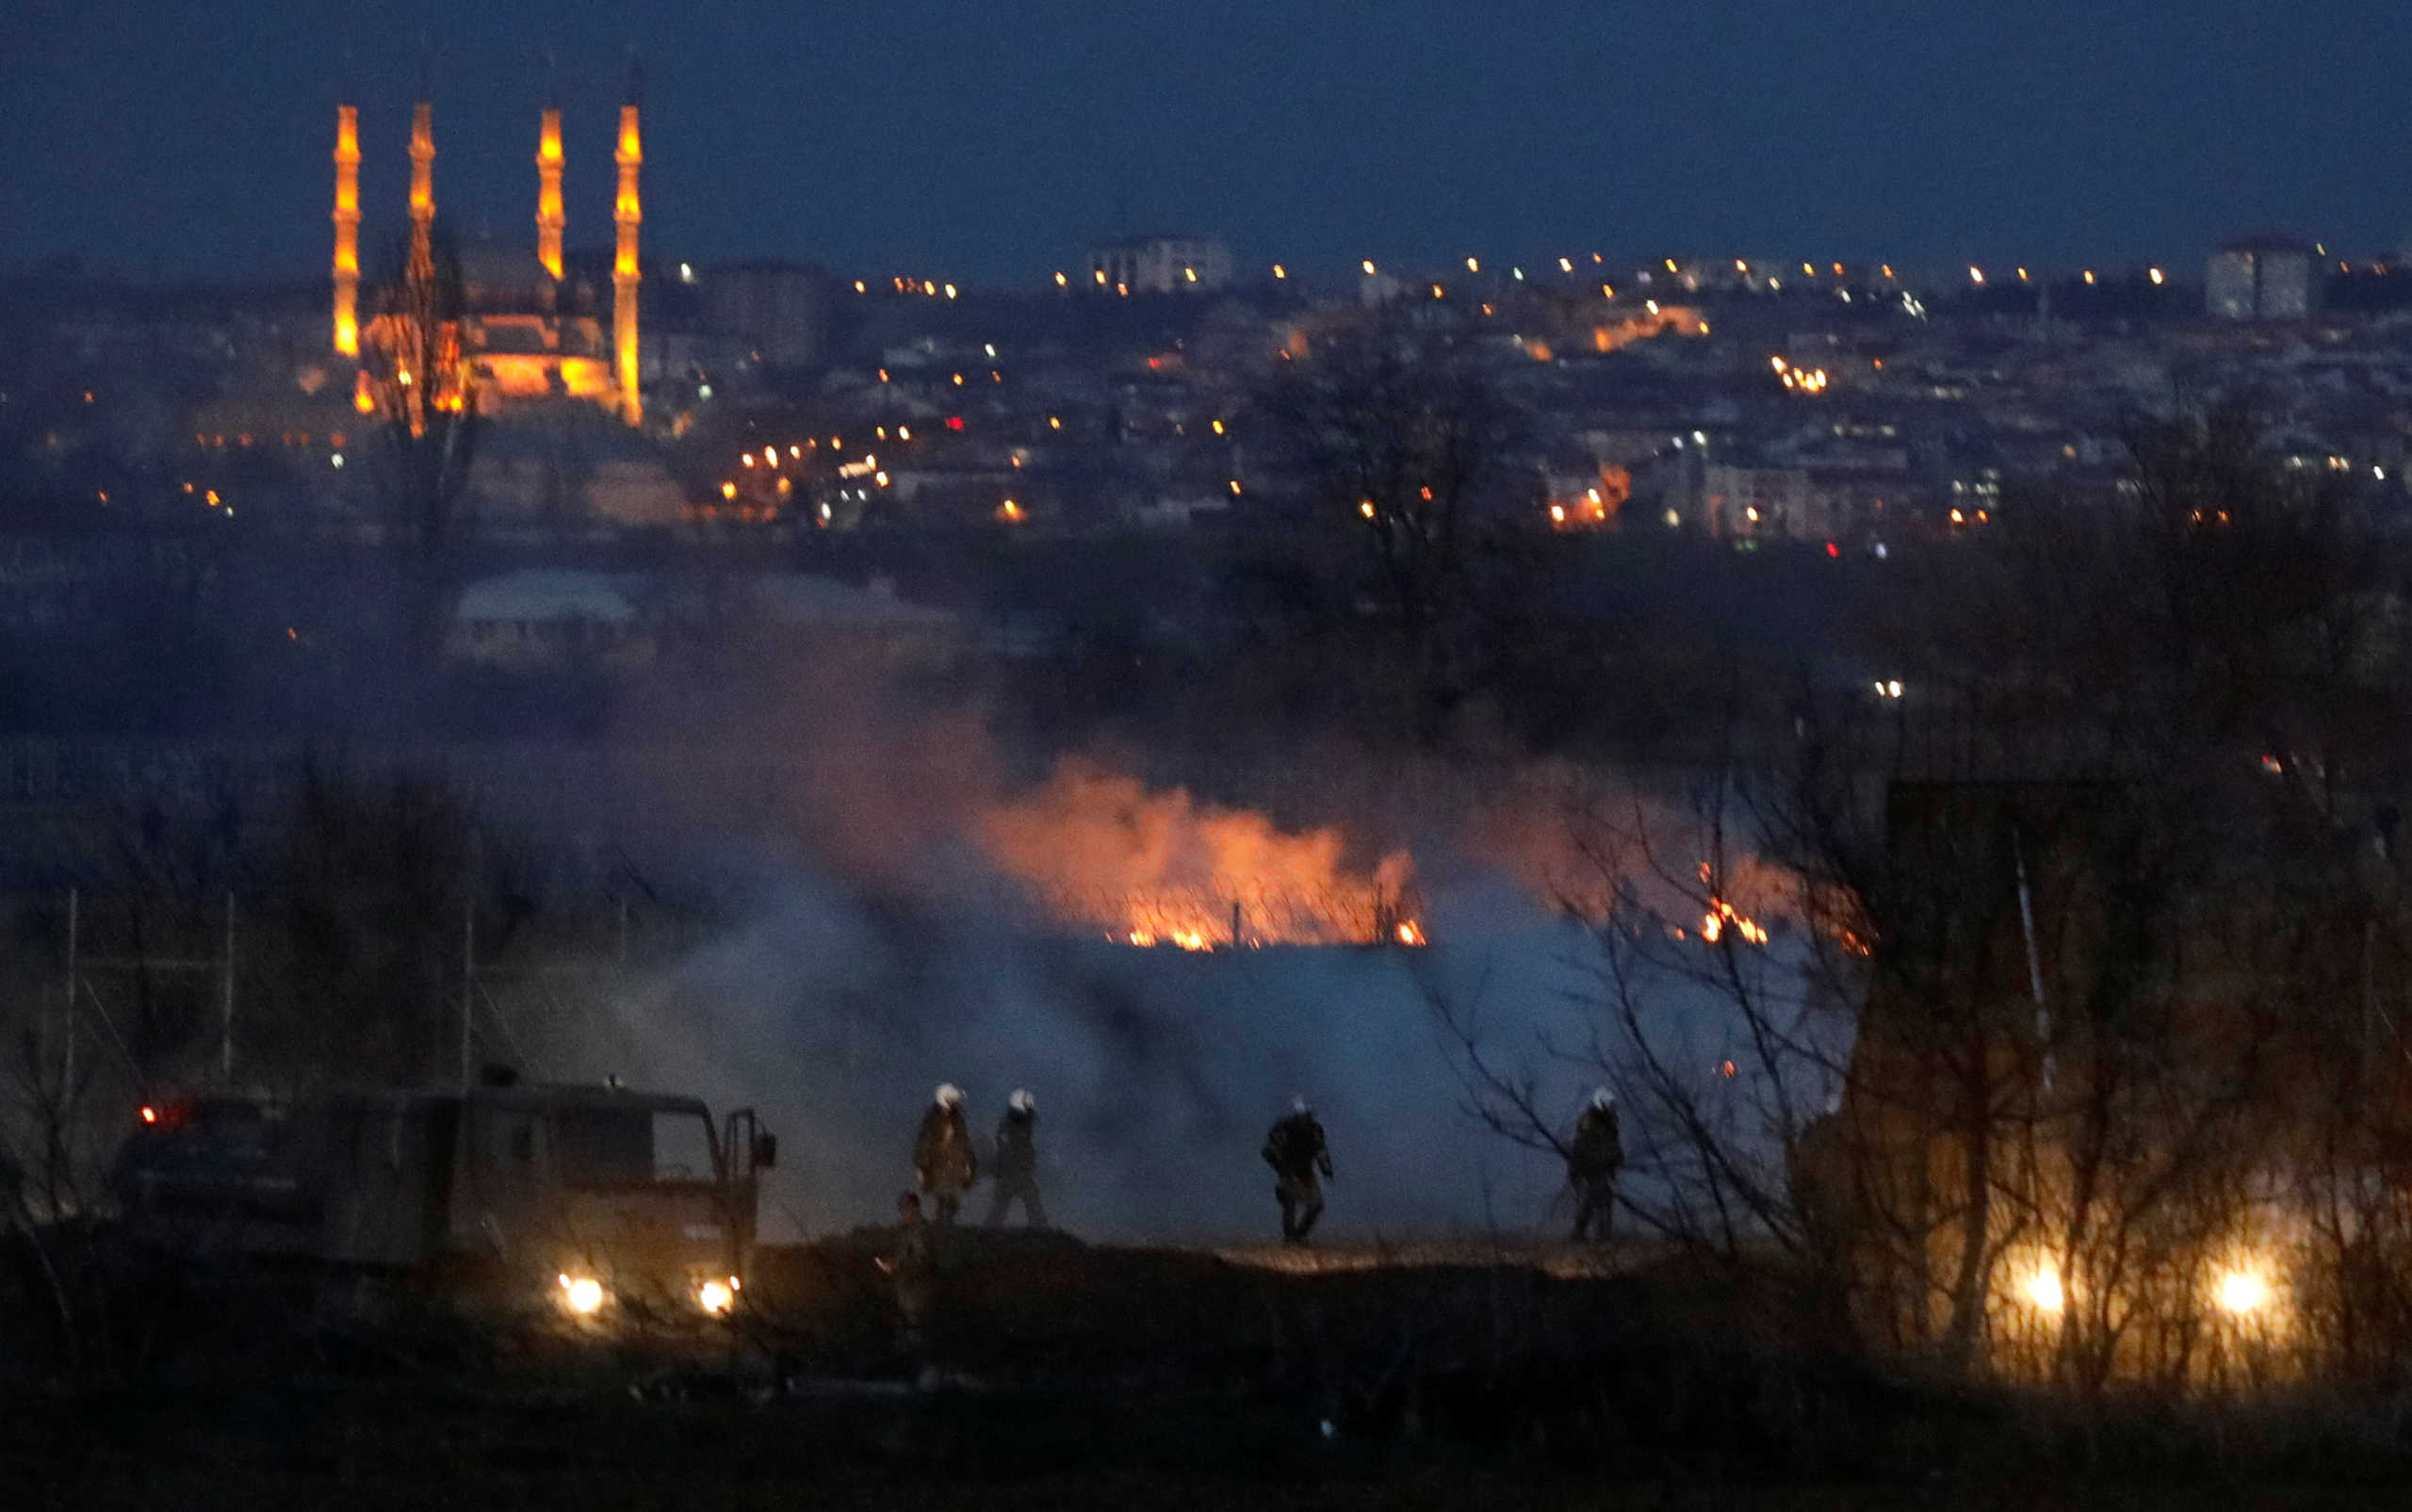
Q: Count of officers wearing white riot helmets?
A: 4